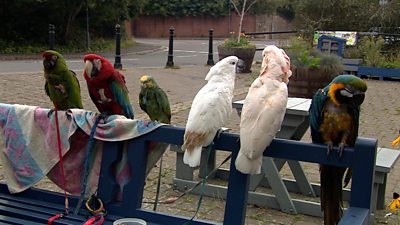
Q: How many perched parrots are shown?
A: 6